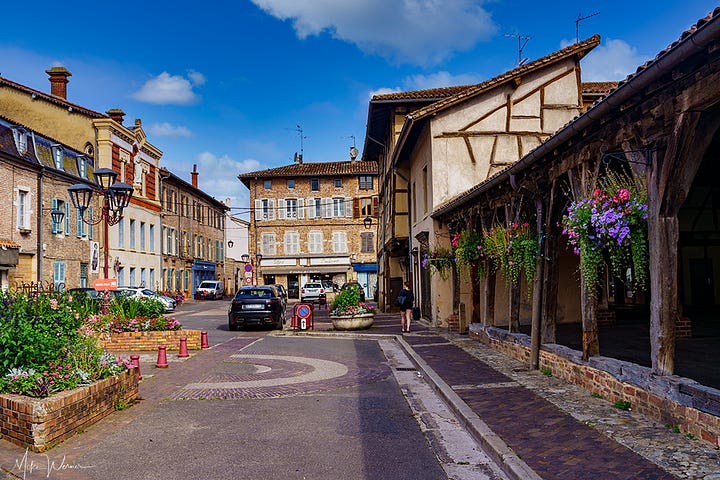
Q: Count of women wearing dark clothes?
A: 1